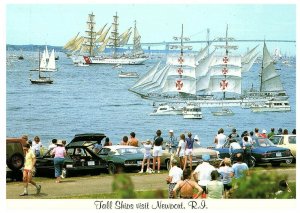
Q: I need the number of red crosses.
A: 6